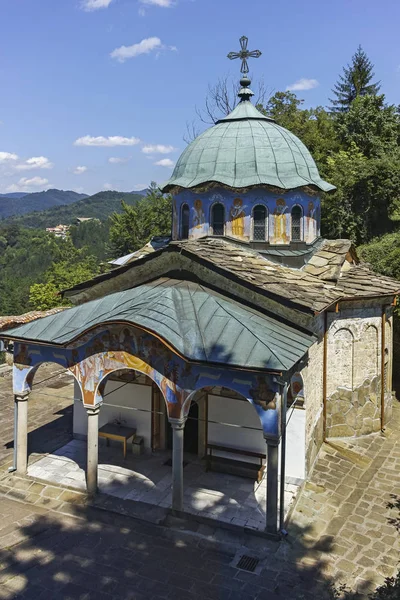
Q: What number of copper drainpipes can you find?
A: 2